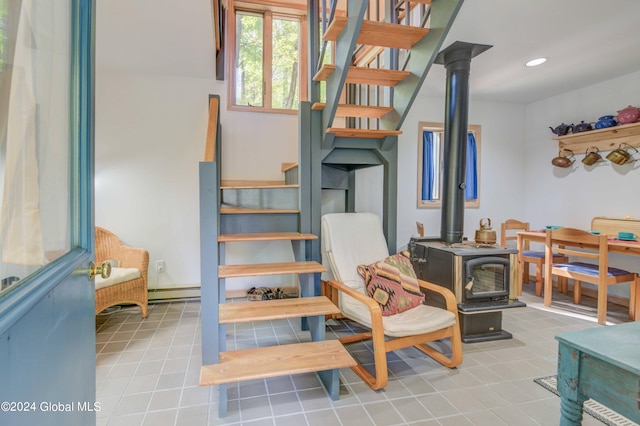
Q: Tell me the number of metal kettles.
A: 4